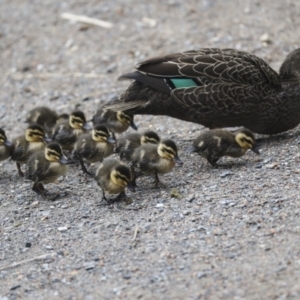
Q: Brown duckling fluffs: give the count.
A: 11